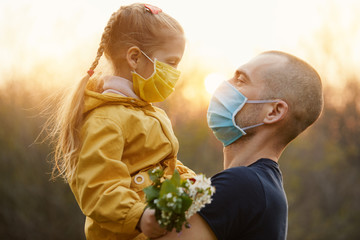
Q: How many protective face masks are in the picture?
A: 2